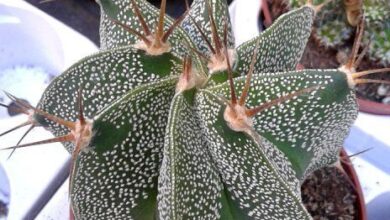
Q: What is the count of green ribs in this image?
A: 8